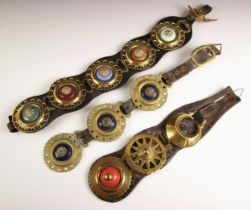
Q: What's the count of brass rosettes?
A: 11